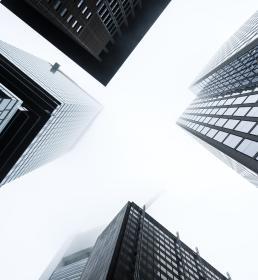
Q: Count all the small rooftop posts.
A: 4